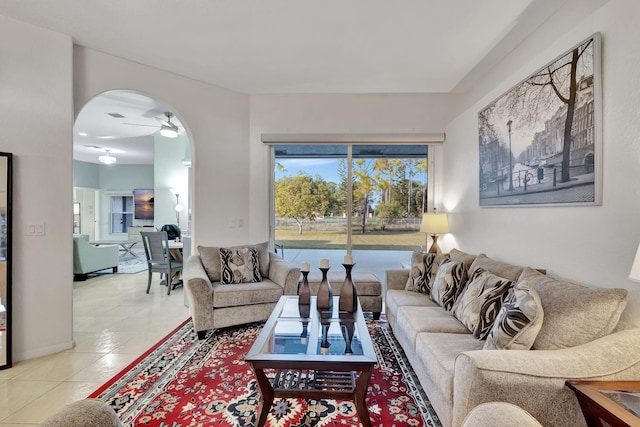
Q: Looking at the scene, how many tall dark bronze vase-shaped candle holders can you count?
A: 3